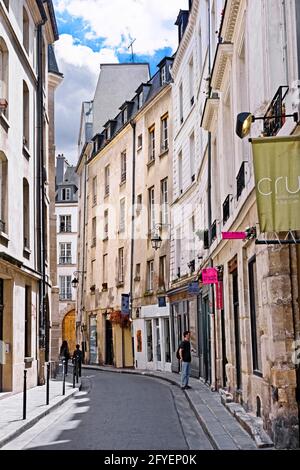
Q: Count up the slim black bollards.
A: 5